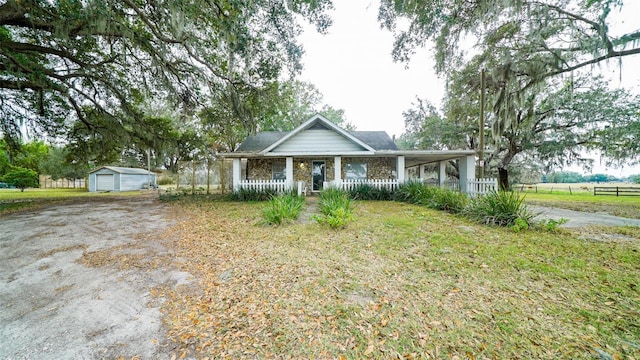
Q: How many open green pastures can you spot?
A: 1